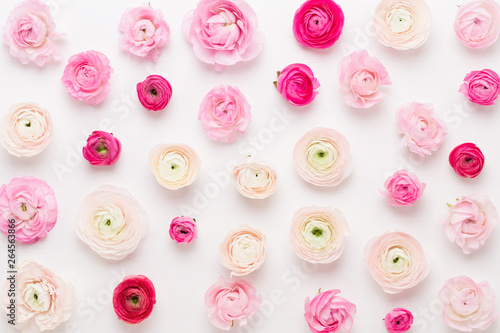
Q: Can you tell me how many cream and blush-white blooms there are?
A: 10